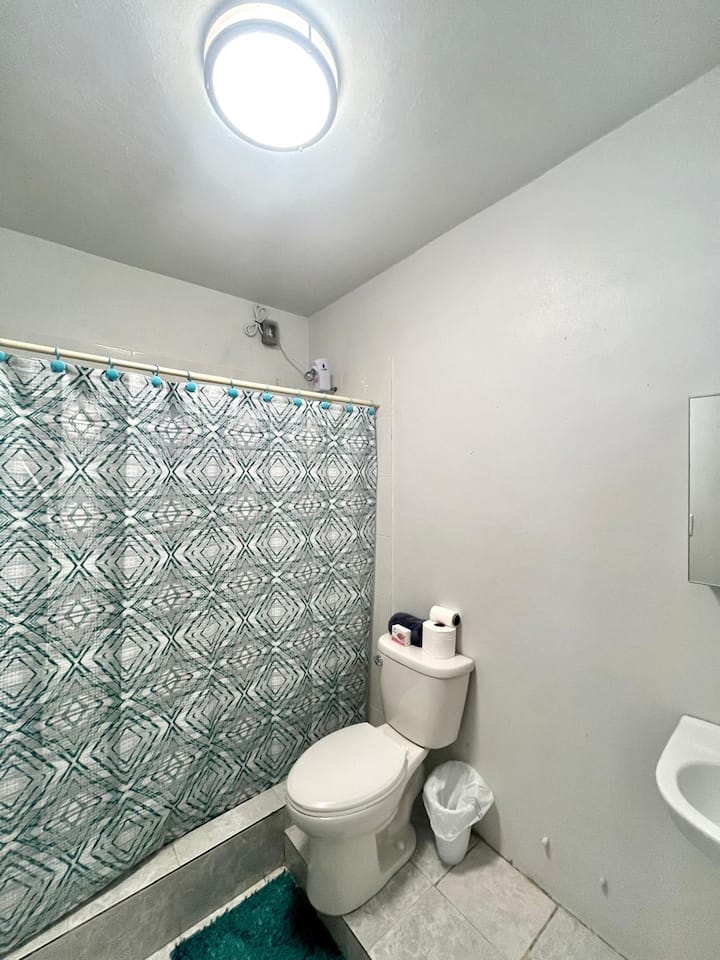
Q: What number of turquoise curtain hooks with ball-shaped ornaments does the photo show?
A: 11